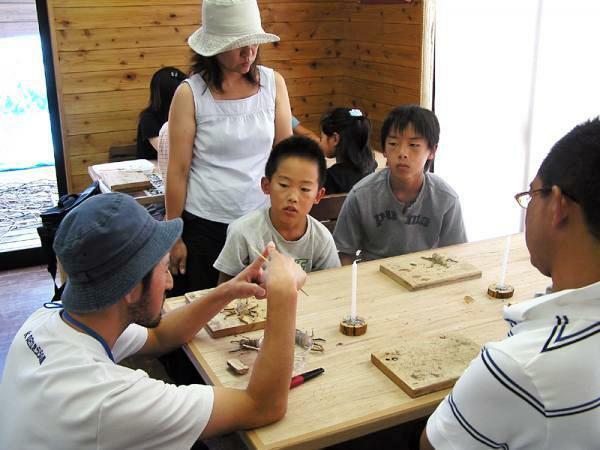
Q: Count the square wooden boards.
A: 3